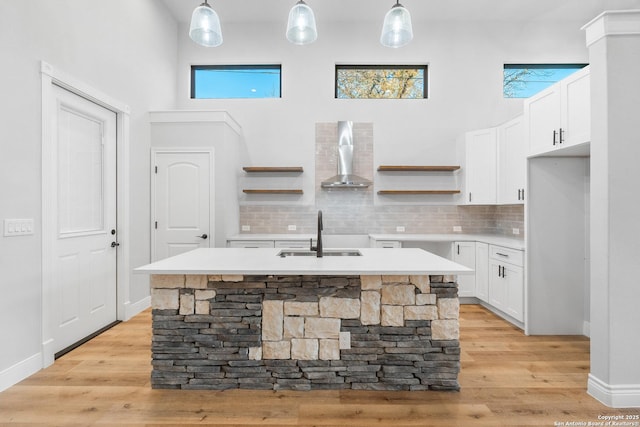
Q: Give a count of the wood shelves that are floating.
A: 4